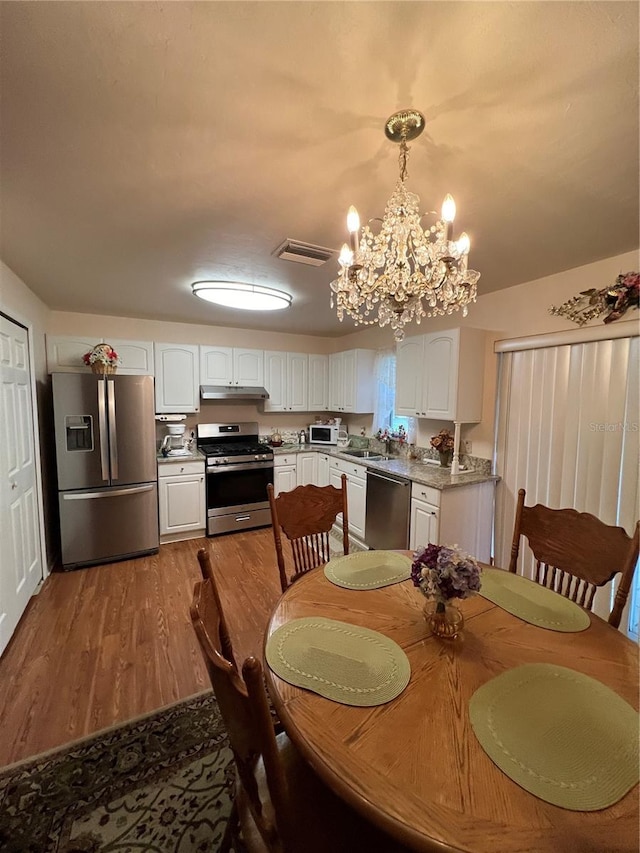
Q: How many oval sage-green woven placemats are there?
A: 4